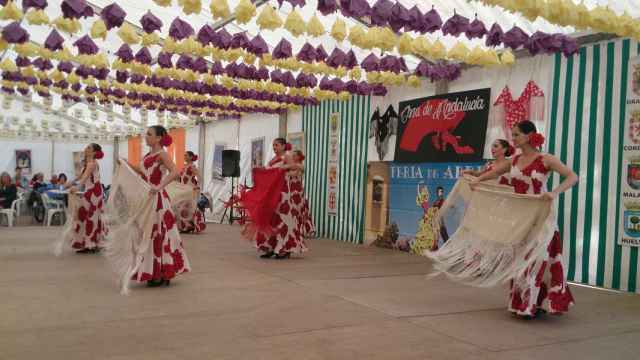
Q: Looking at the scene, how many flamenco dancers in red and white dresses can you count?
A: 7